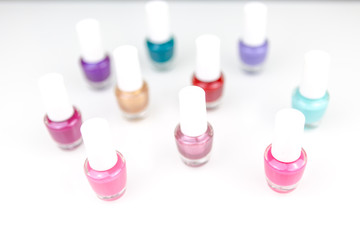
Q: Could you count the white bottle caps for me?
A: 10